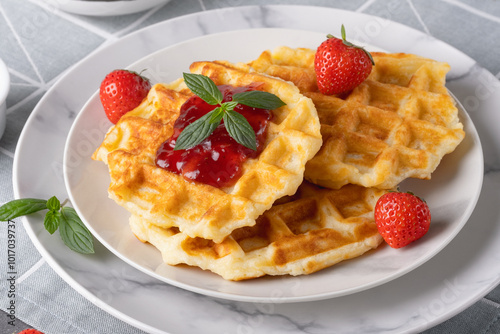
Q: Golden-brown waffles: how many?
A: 3